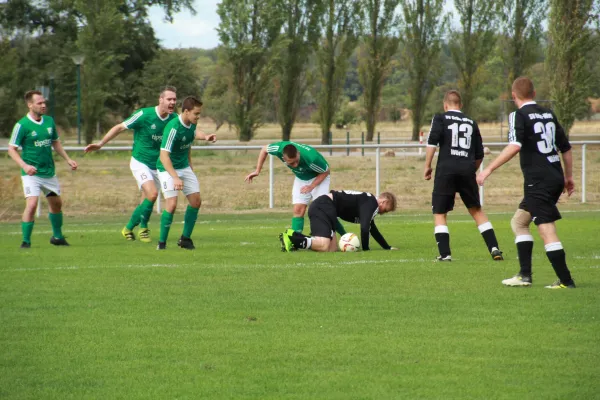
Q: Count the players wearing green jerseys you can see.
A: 4